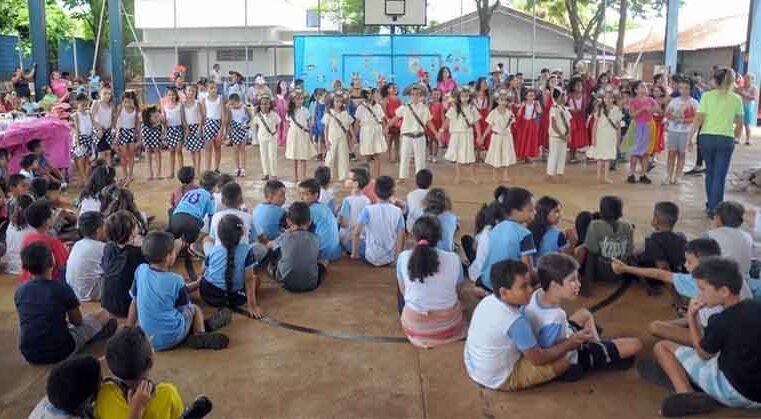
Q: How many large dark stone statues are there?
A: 0